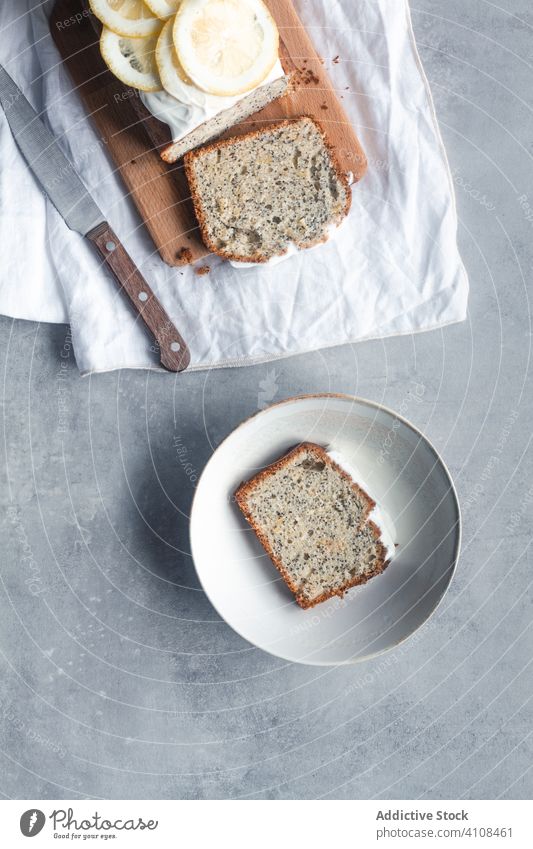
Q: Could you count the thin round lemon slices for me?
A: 5